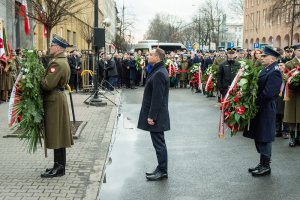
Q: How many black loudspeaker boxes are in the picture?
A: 1